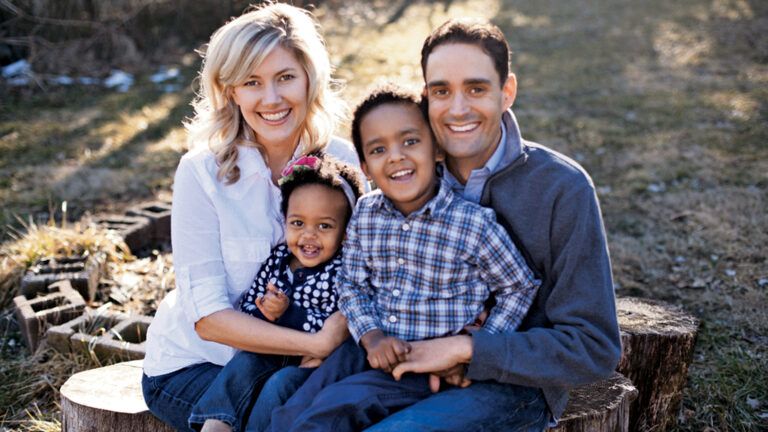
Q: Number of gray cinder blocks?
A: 5